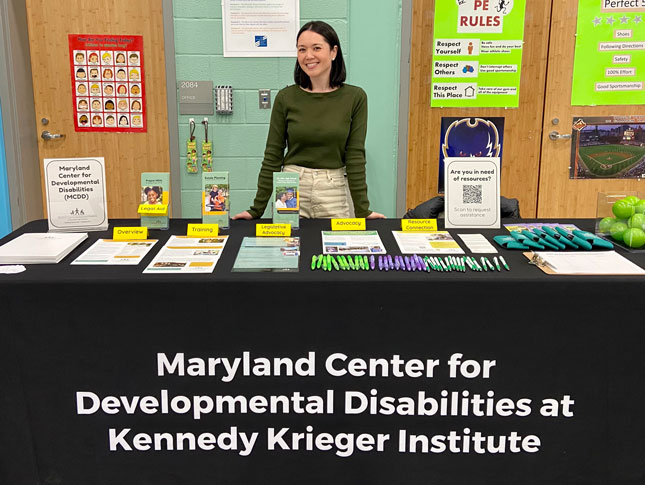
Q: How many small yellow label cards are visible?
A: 6